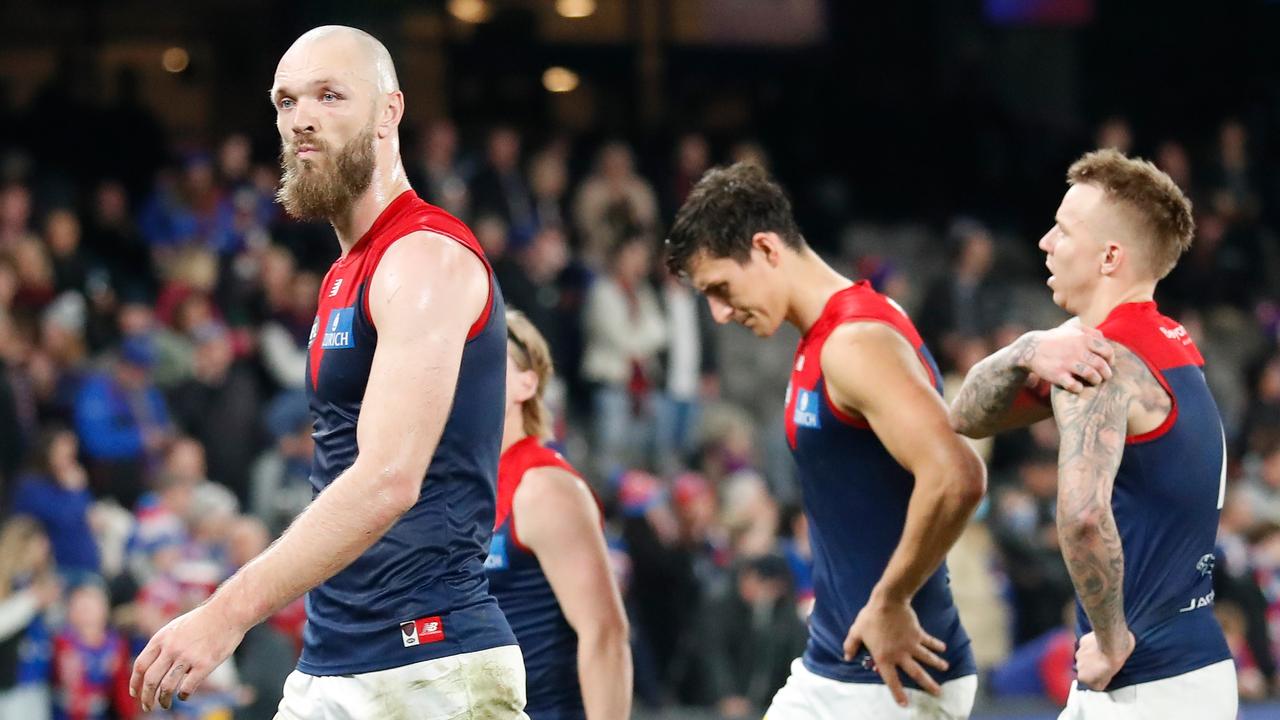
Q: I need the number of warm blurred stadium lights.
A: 4